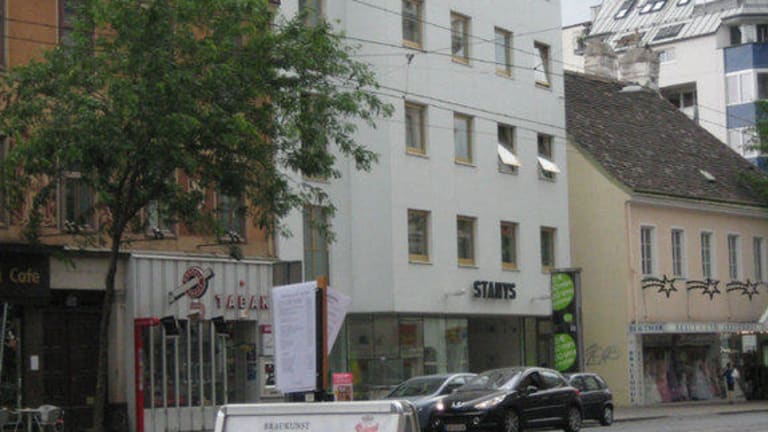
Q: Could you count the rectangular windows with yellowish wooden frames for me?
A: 12